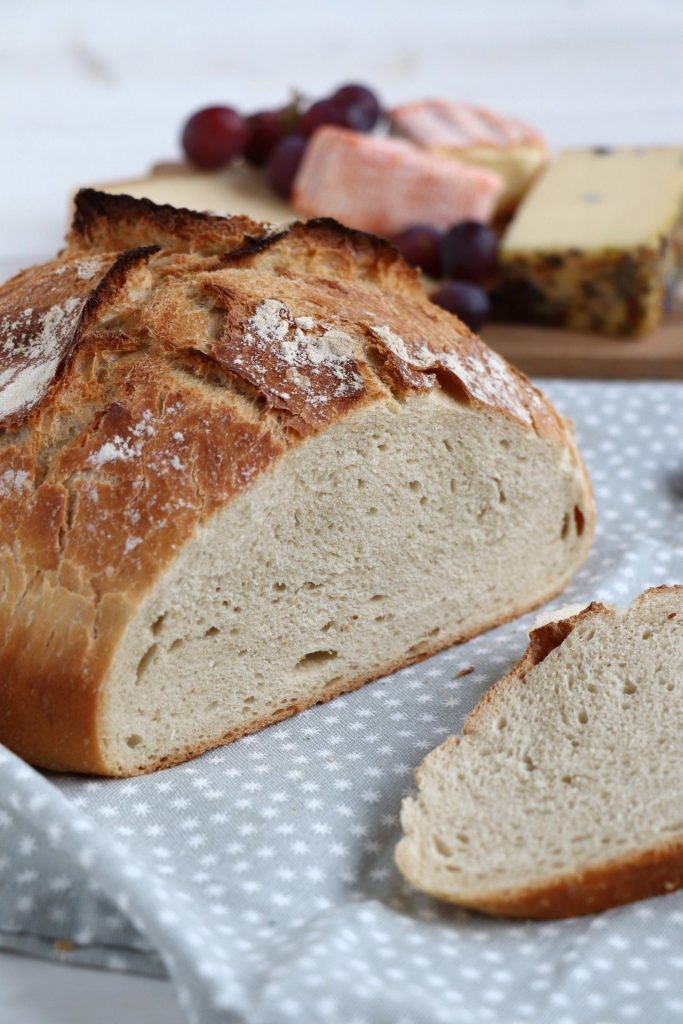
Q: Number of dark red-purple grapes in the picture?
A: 8